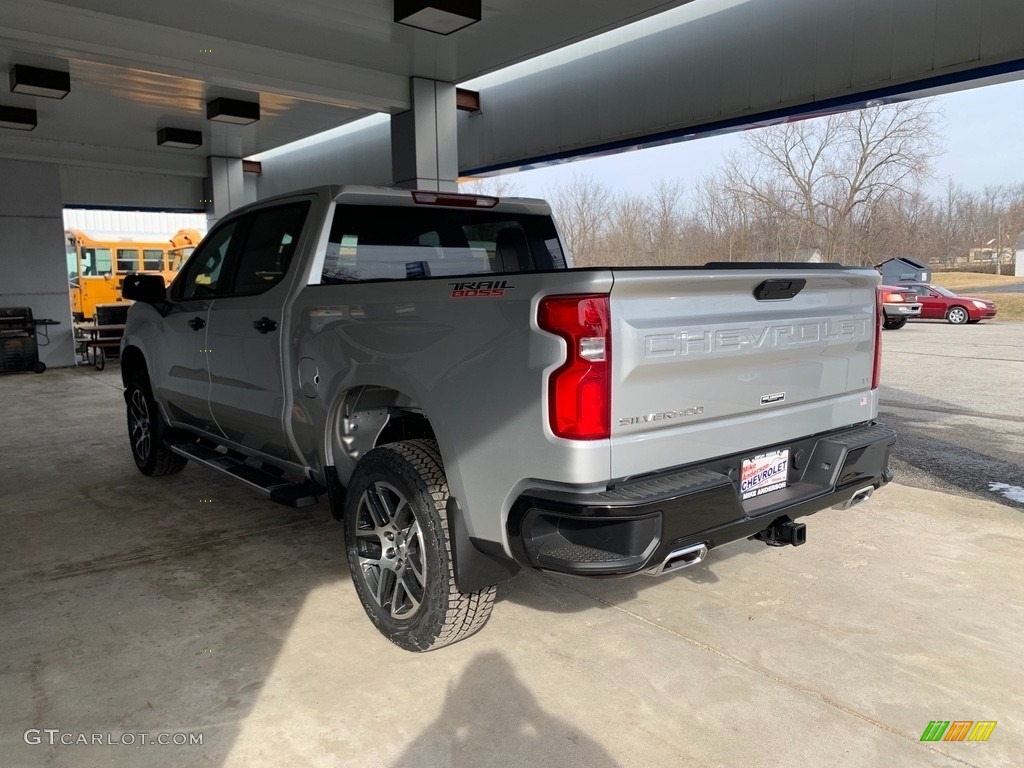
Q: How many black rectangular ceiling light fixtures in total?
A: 5